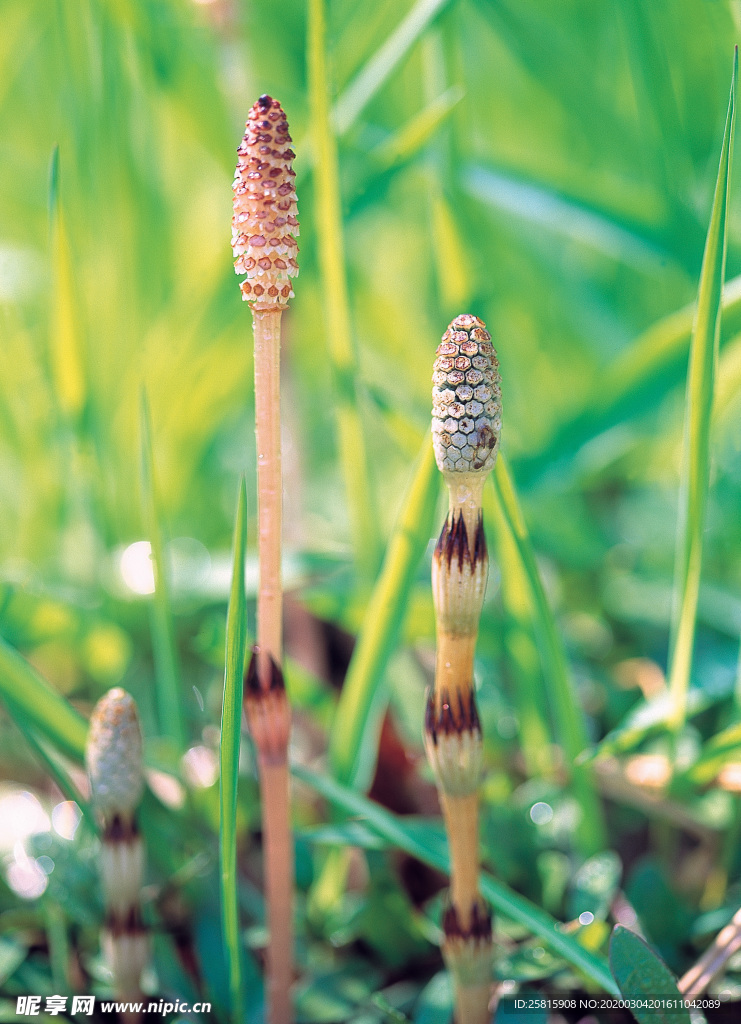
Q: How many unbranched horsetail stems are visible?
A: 3